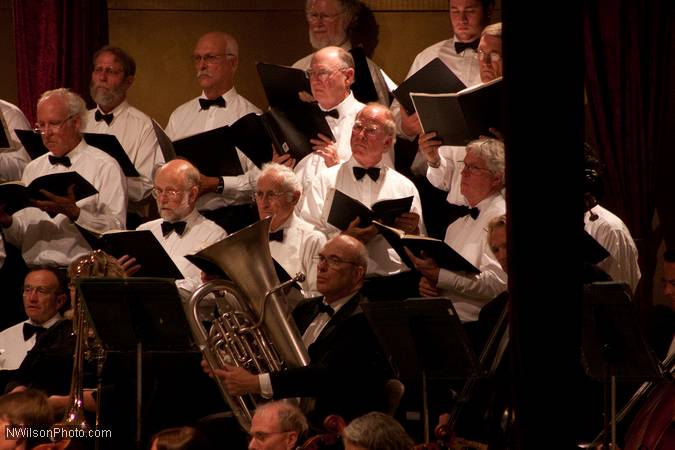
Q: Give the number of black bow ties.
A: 11